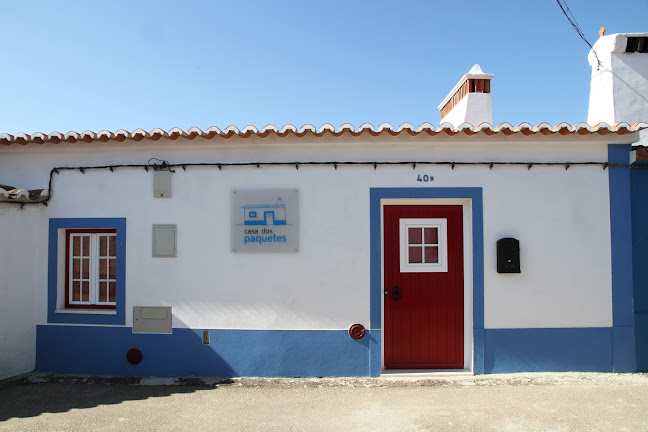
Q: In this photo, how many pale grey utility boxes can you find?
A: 3